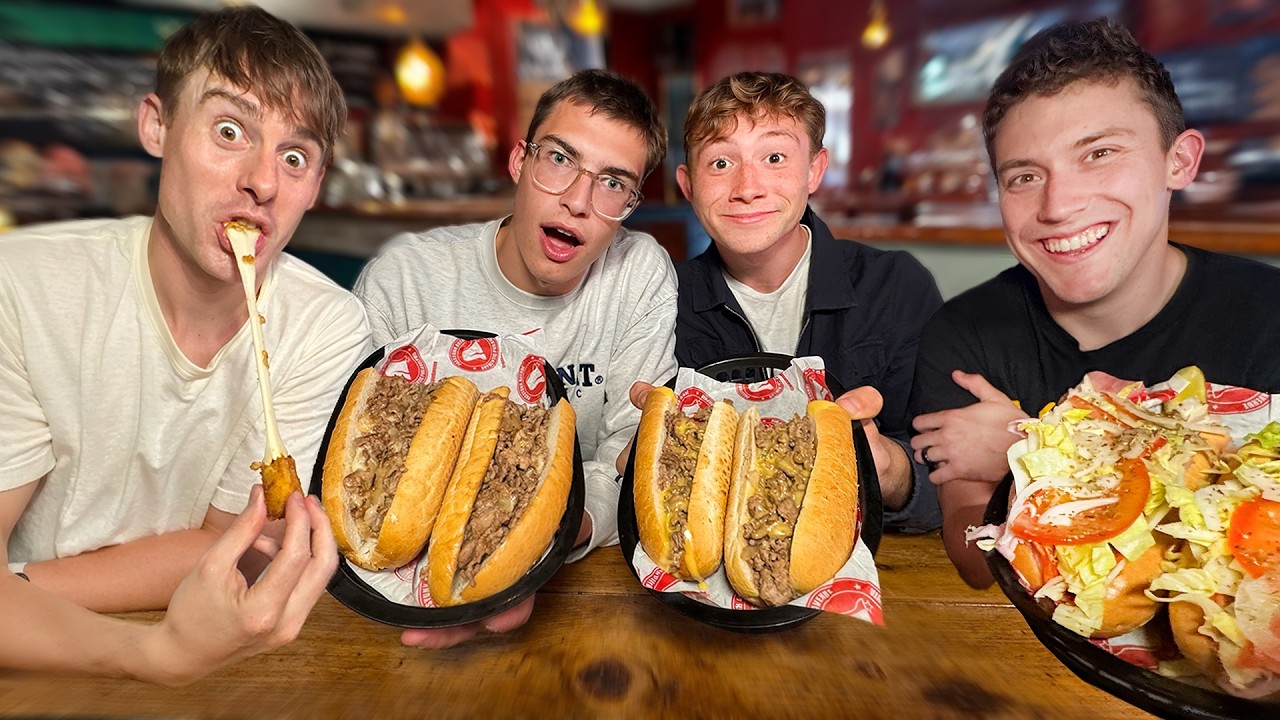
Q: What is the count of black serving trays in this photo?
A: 3